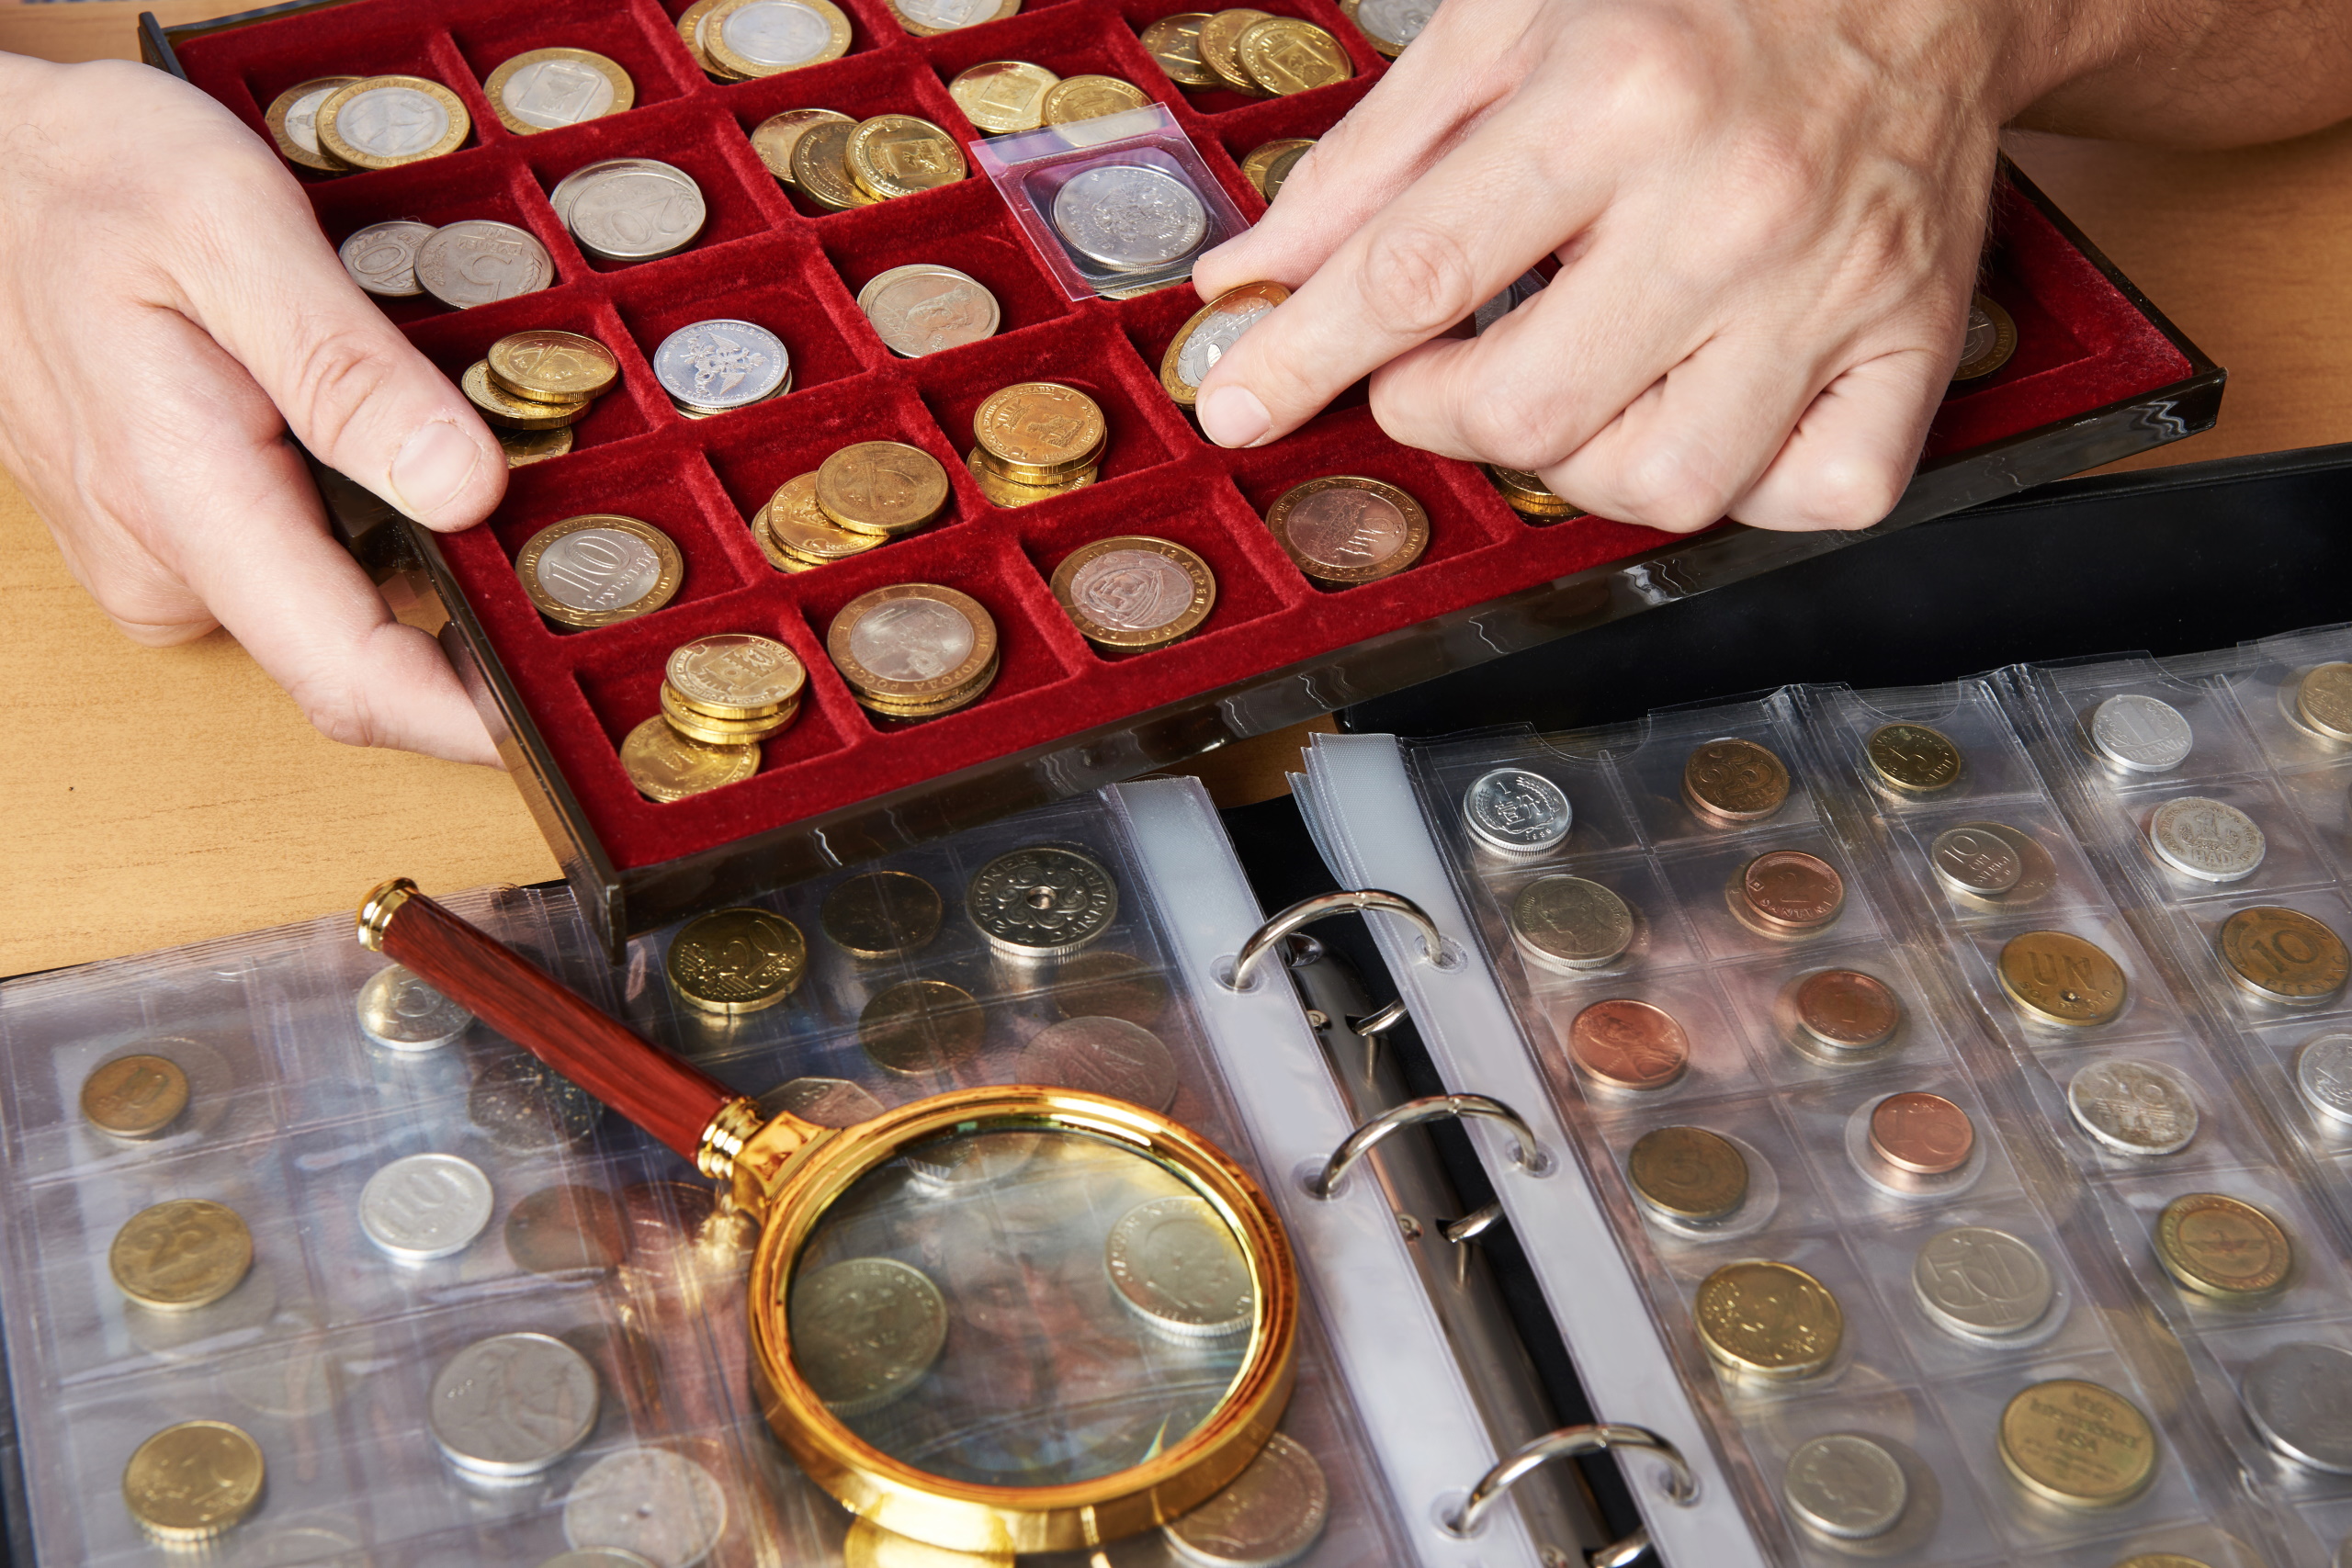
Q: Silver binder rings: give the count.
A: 3